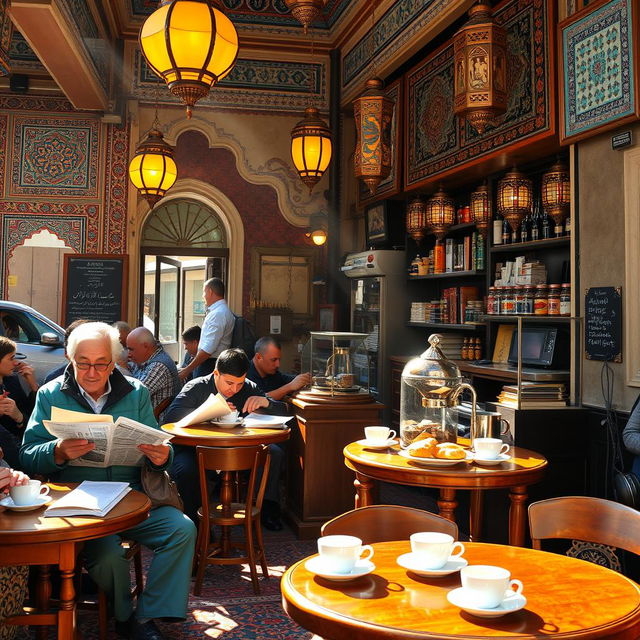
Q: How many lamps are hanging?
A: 11